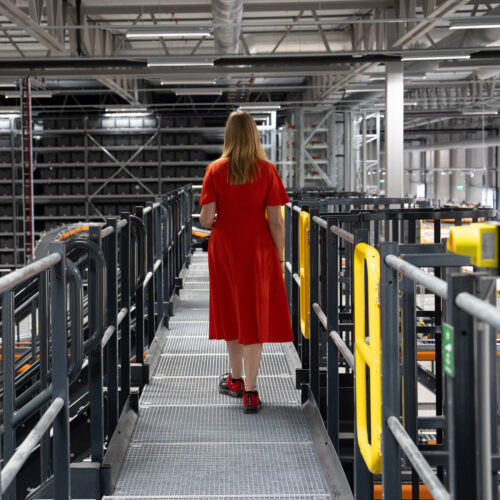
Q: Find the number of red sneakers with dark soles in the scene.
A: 2